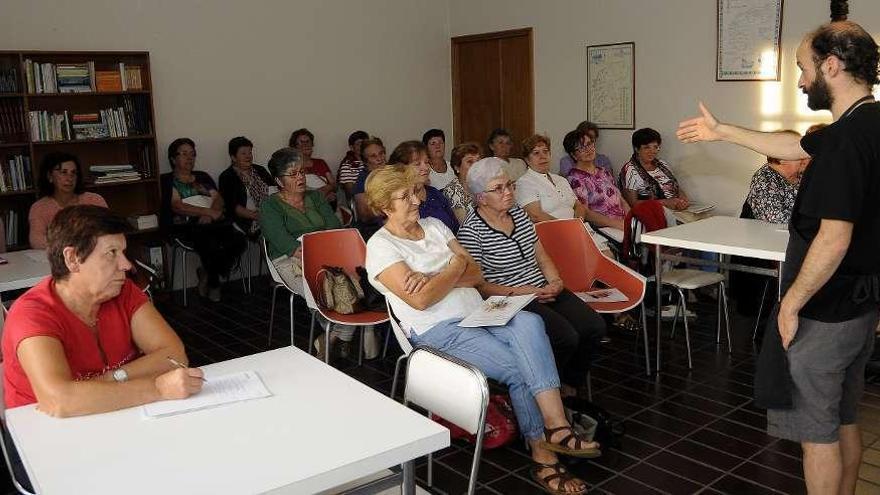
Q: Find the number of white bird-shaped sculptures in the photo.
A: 0